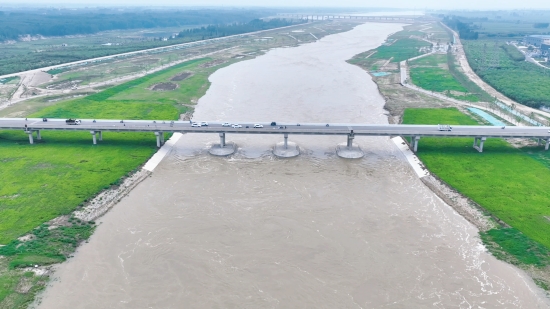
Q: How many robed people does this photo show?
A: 0